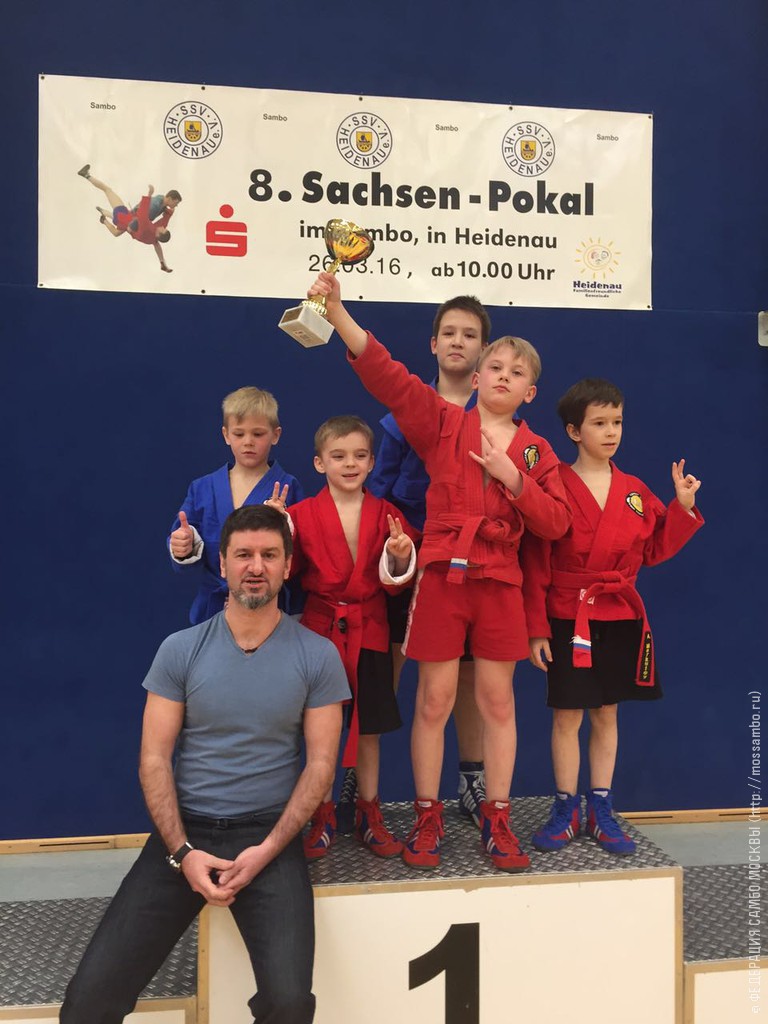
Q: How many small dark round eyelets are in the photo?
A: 10